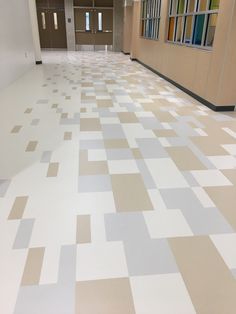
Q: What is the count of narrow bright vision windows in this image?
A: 4